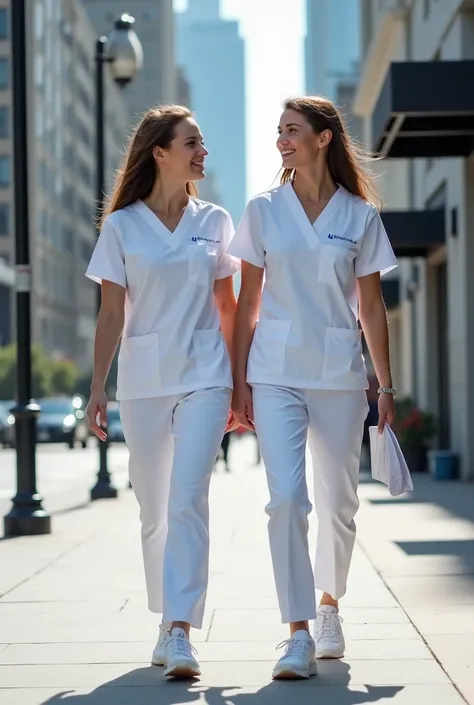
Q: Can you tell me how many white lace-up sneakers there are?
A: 4